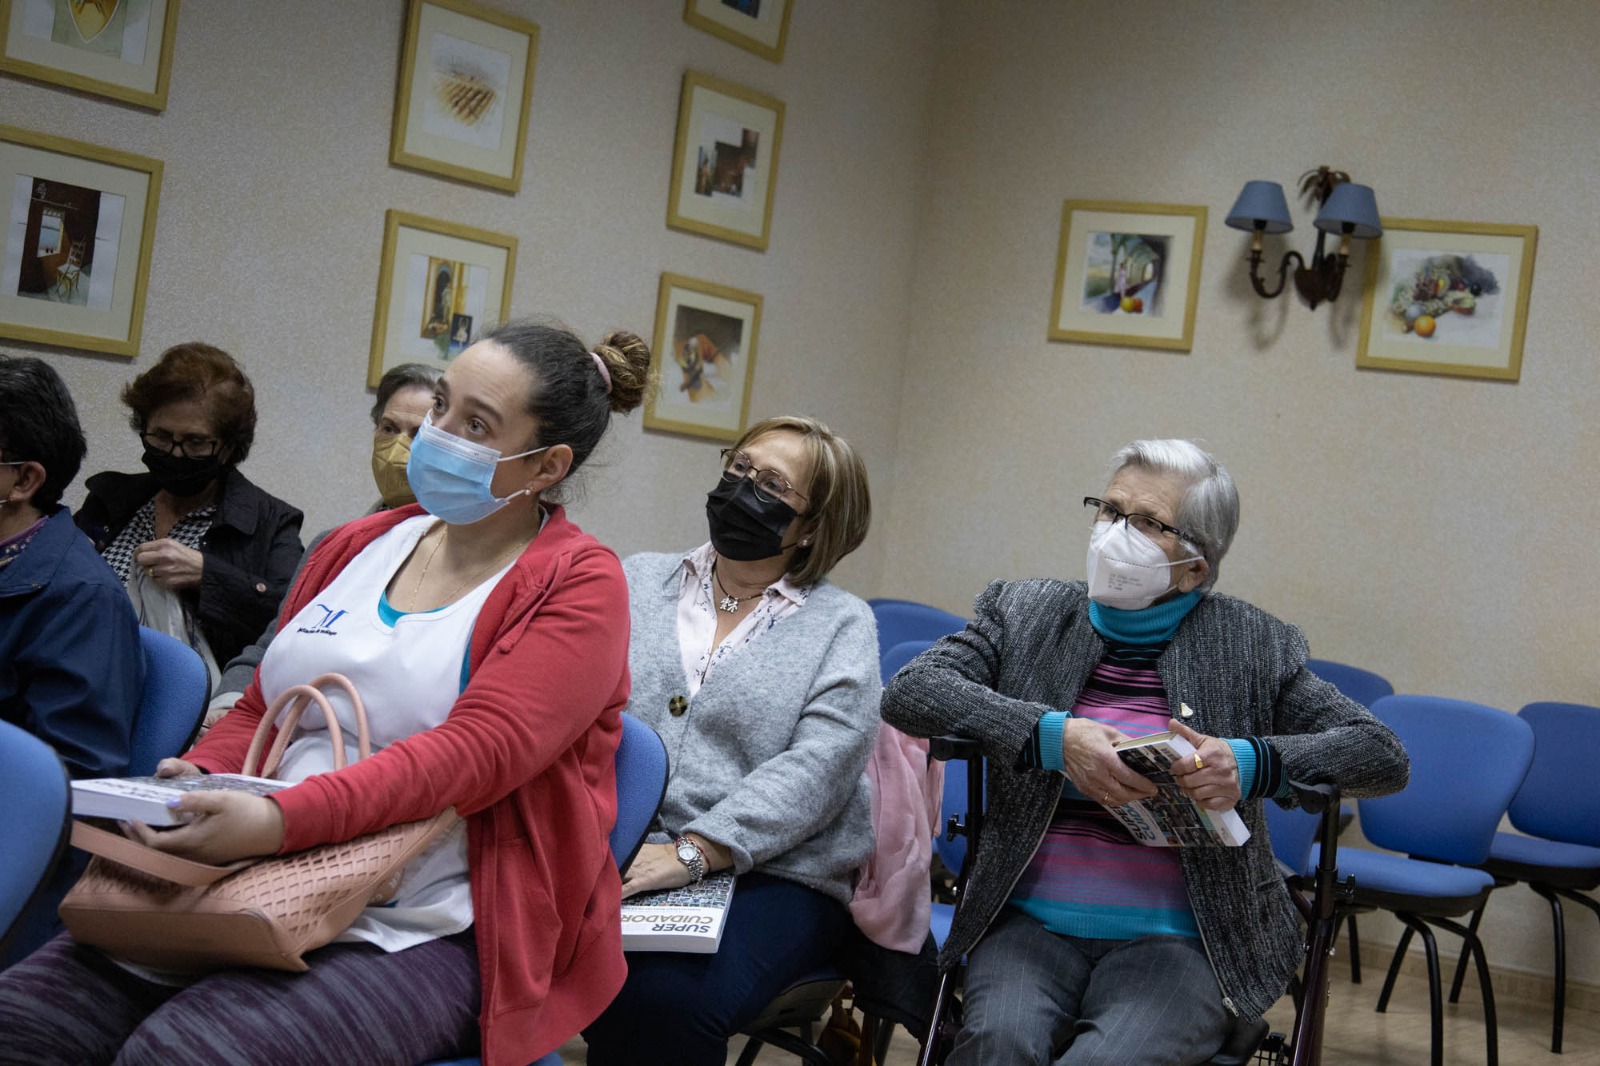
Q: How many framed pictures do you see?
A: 9